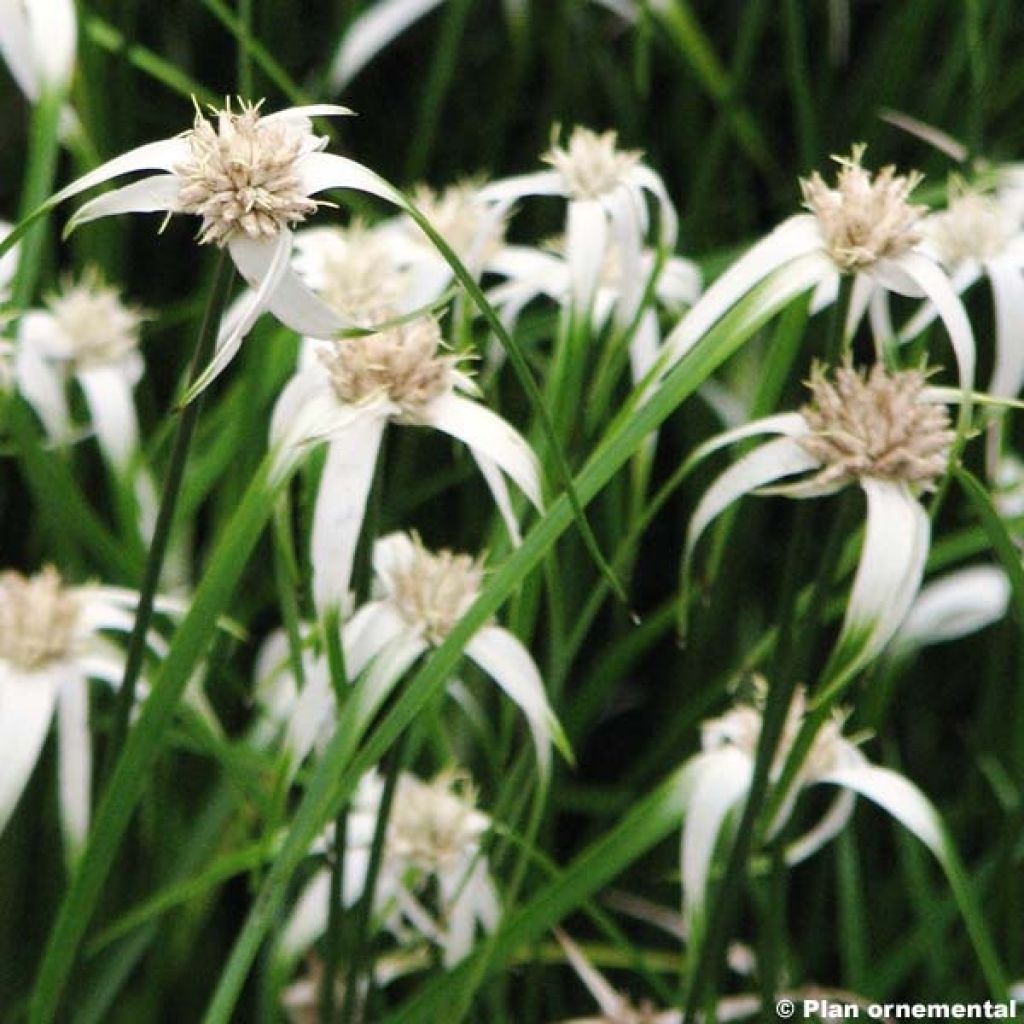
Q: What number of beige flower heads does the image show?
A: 13